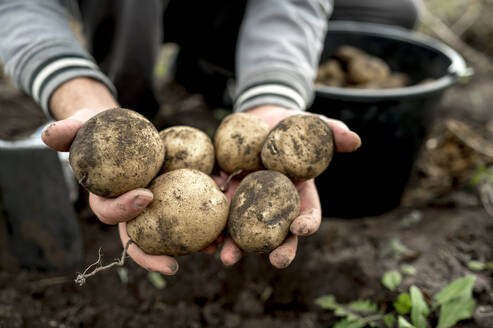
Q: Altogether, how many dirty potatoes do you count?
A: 6